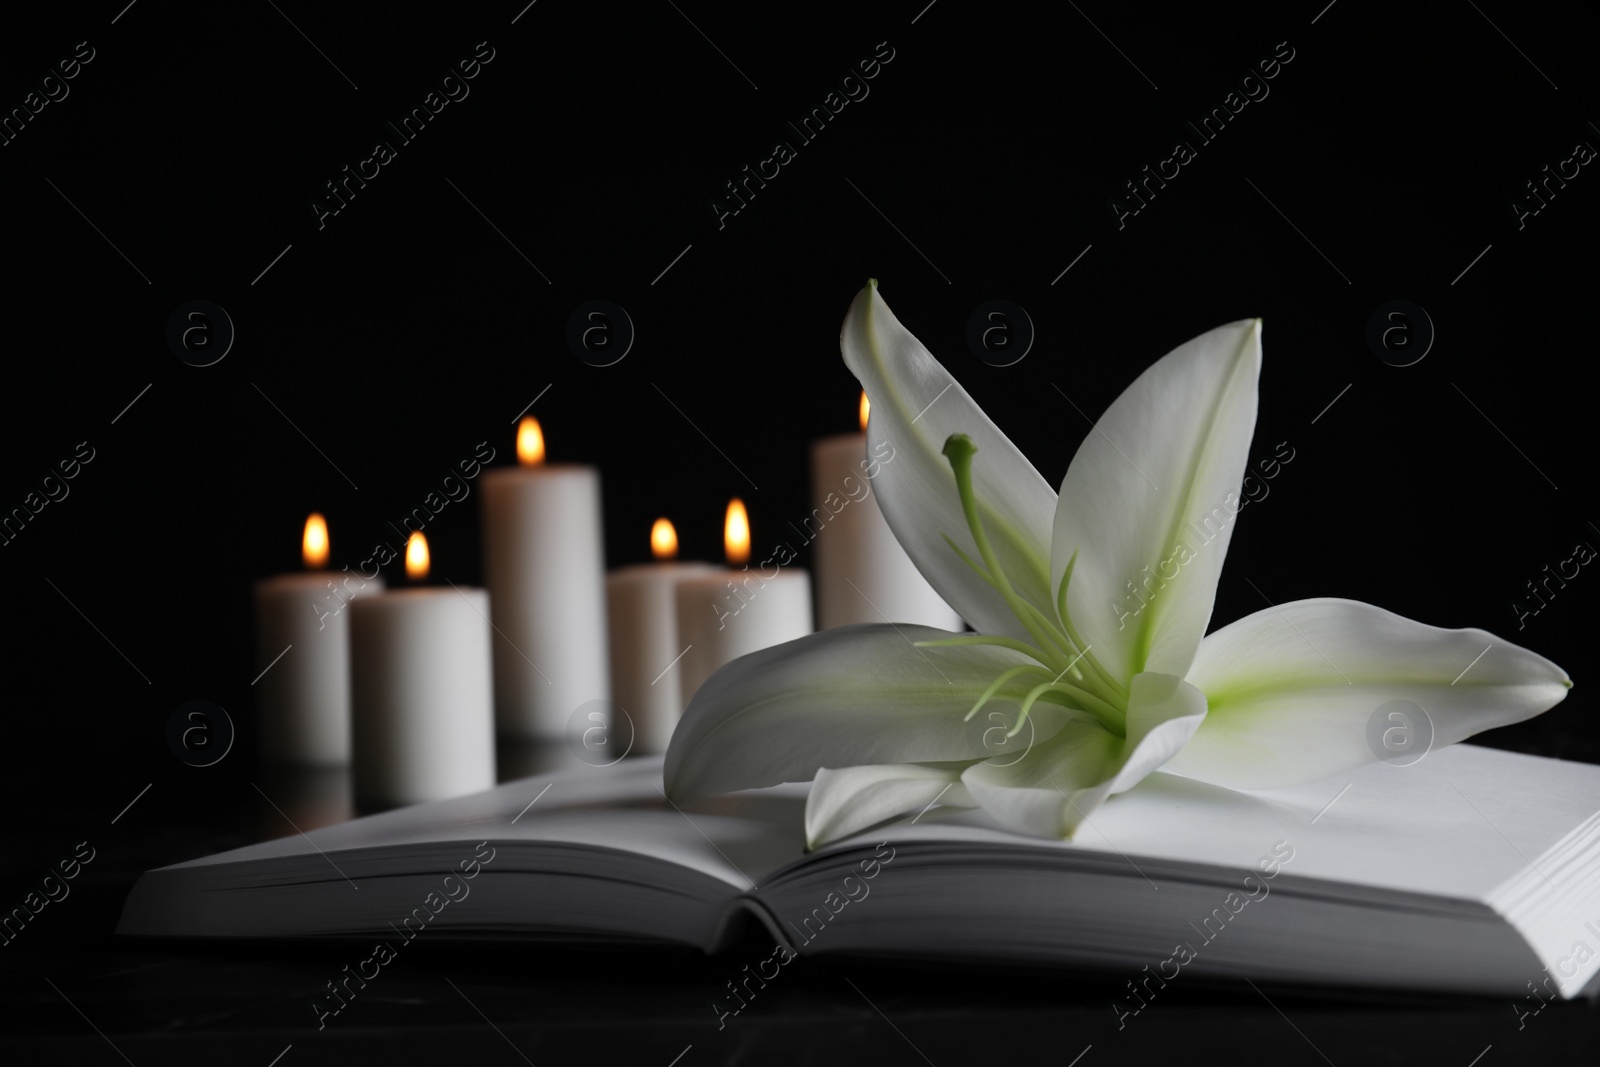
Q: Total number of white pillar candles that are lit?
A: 6